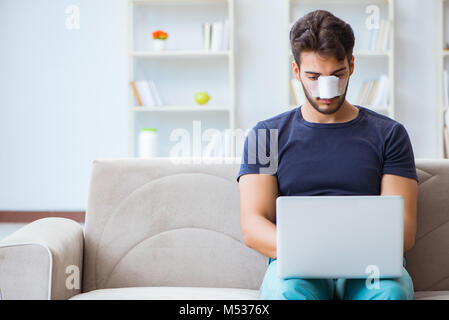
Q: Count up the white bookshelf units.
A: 3